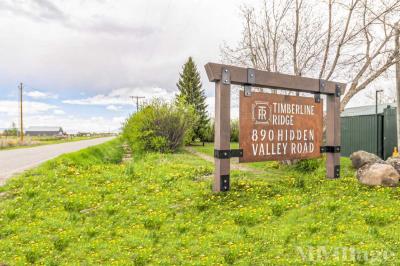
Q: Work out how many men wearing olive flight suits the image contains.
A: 0